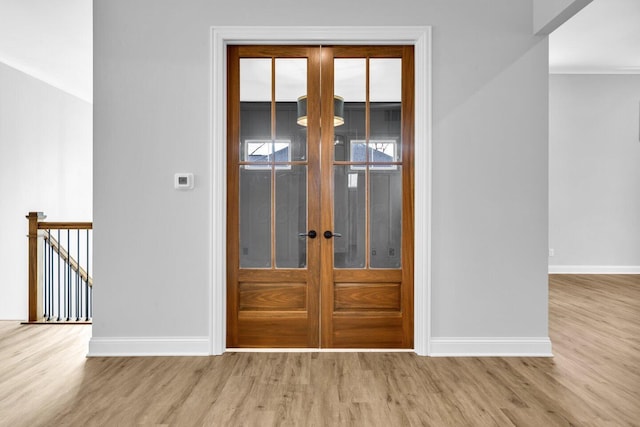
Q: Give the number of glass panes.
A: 8